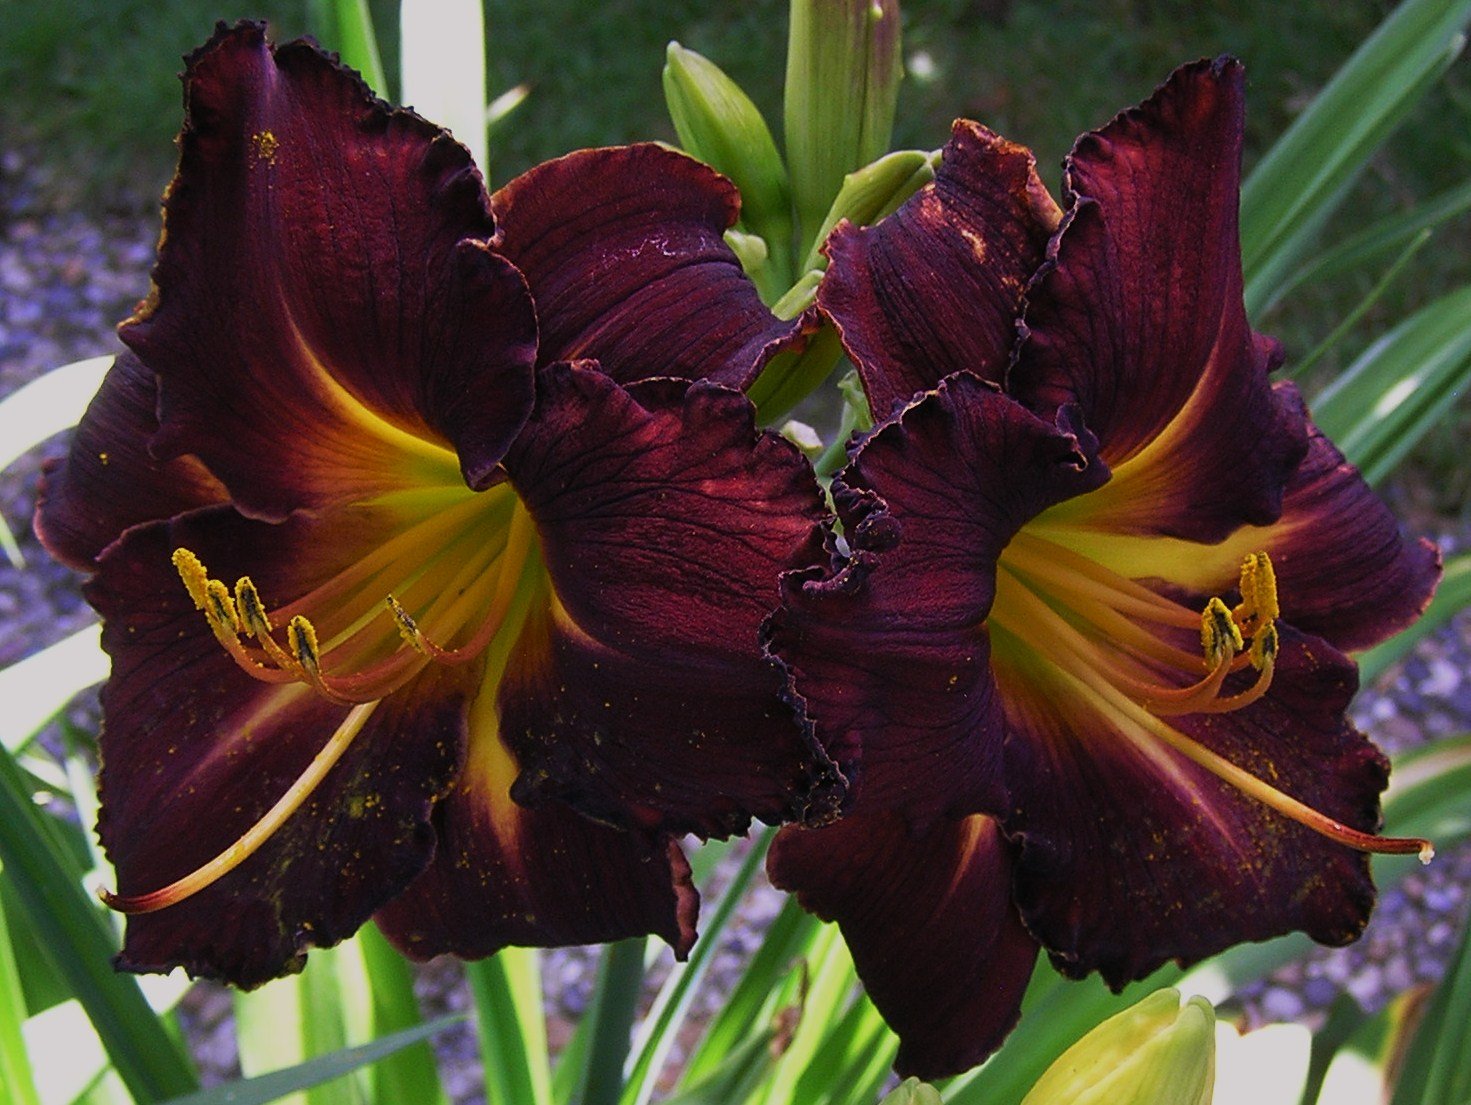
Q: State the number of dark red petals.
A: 12